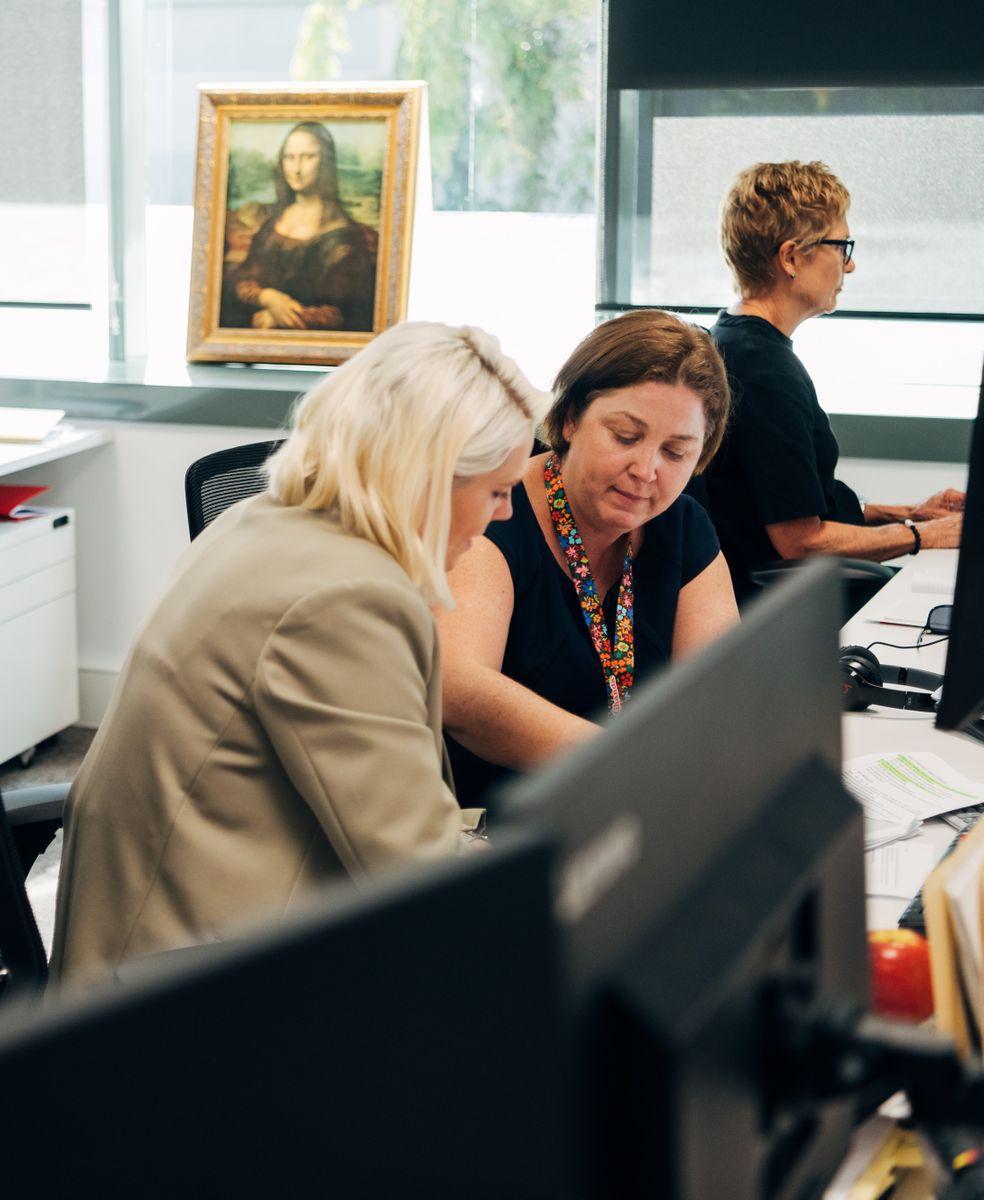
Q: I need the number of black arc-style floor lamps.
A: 0